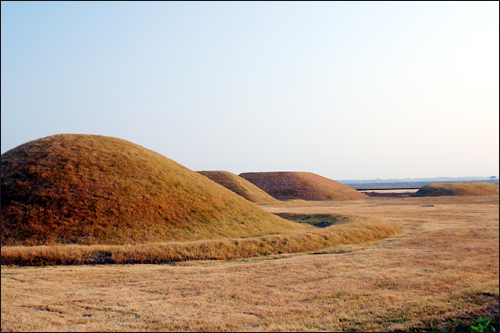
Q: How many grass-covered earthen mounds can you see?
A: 4